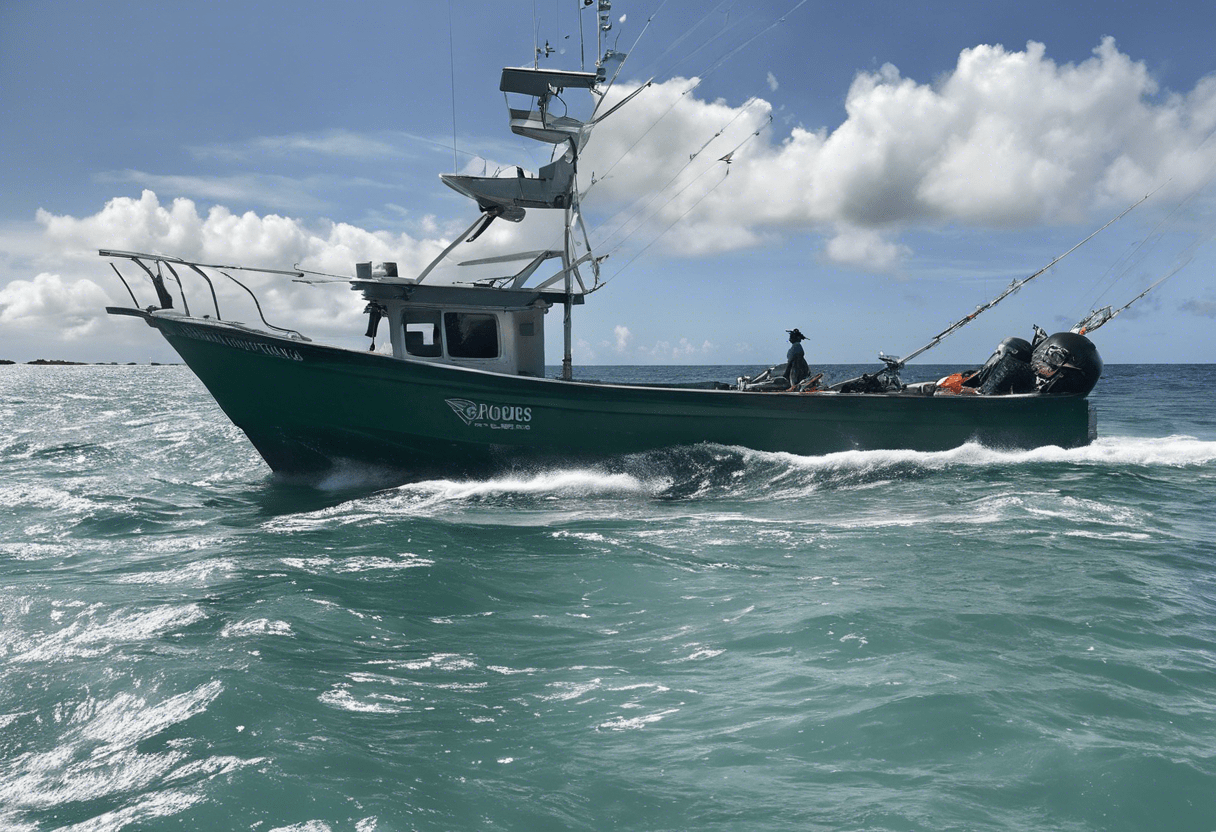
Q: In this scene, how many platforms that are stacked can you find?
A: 3